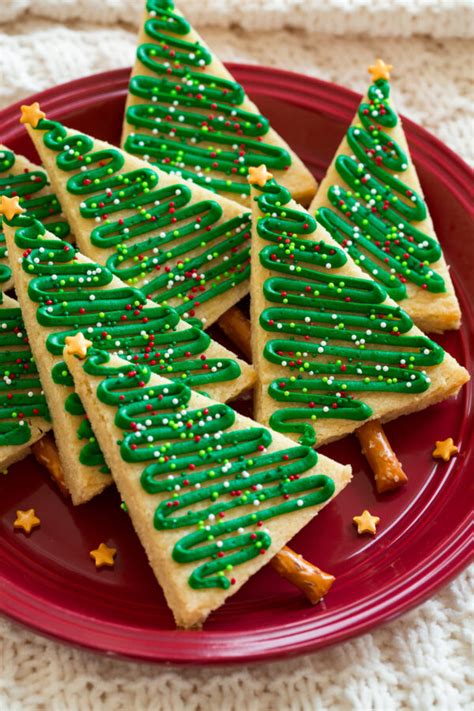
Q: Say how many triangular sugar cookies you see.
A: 8